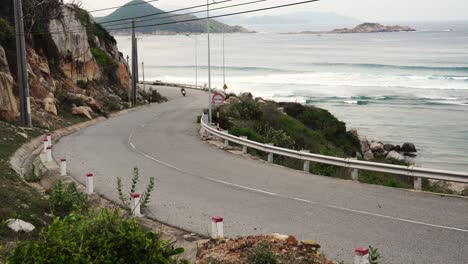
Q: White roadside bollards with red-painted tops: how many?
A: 8